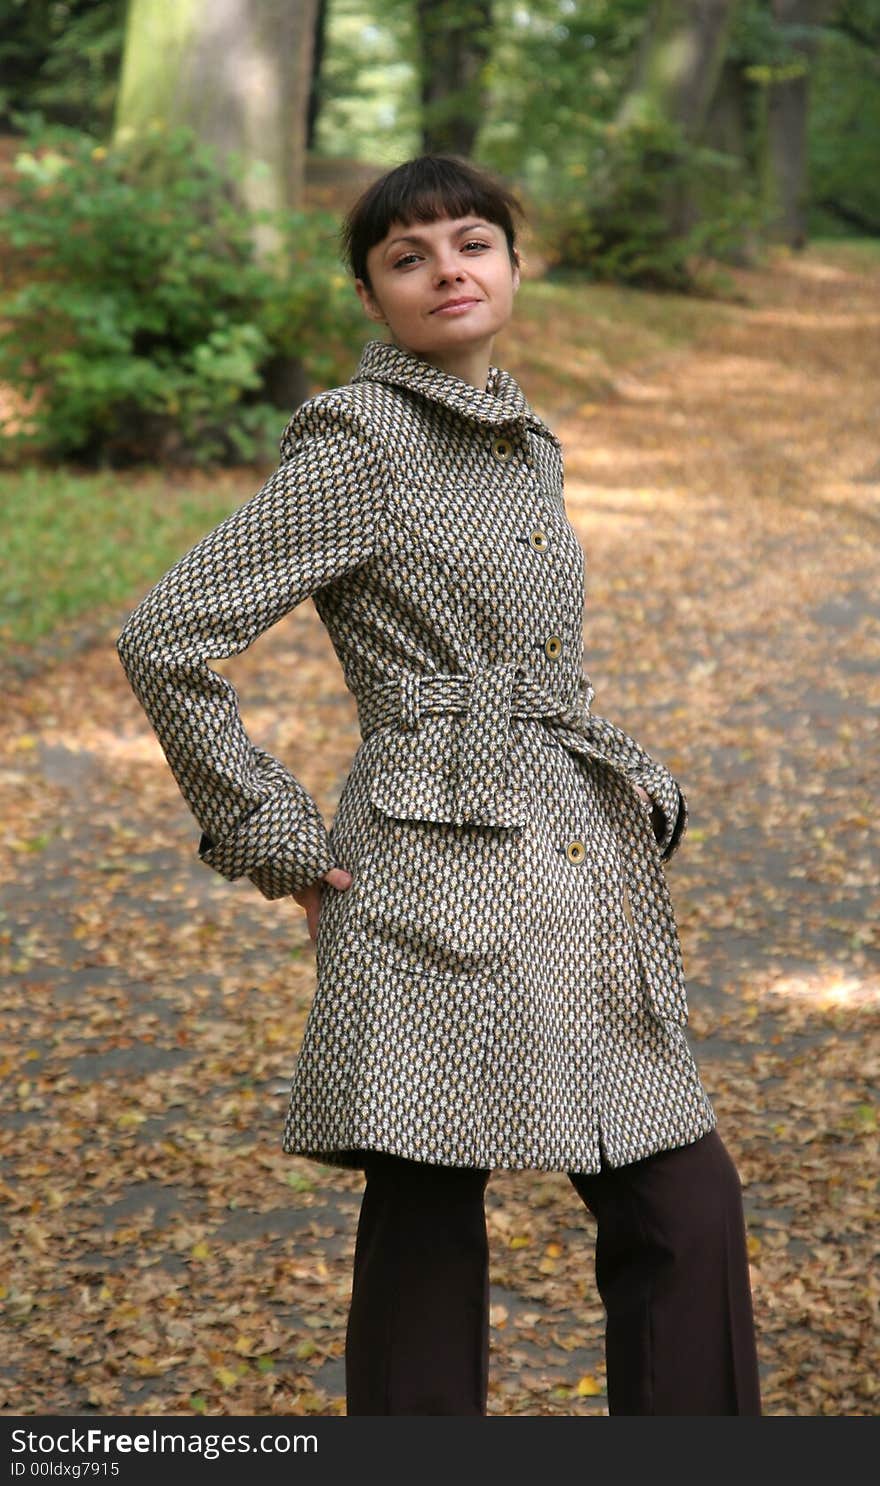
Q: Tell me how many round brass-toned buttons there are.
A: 4